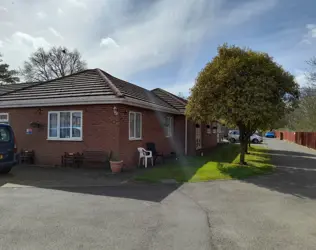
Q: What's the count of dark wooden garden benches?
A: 1